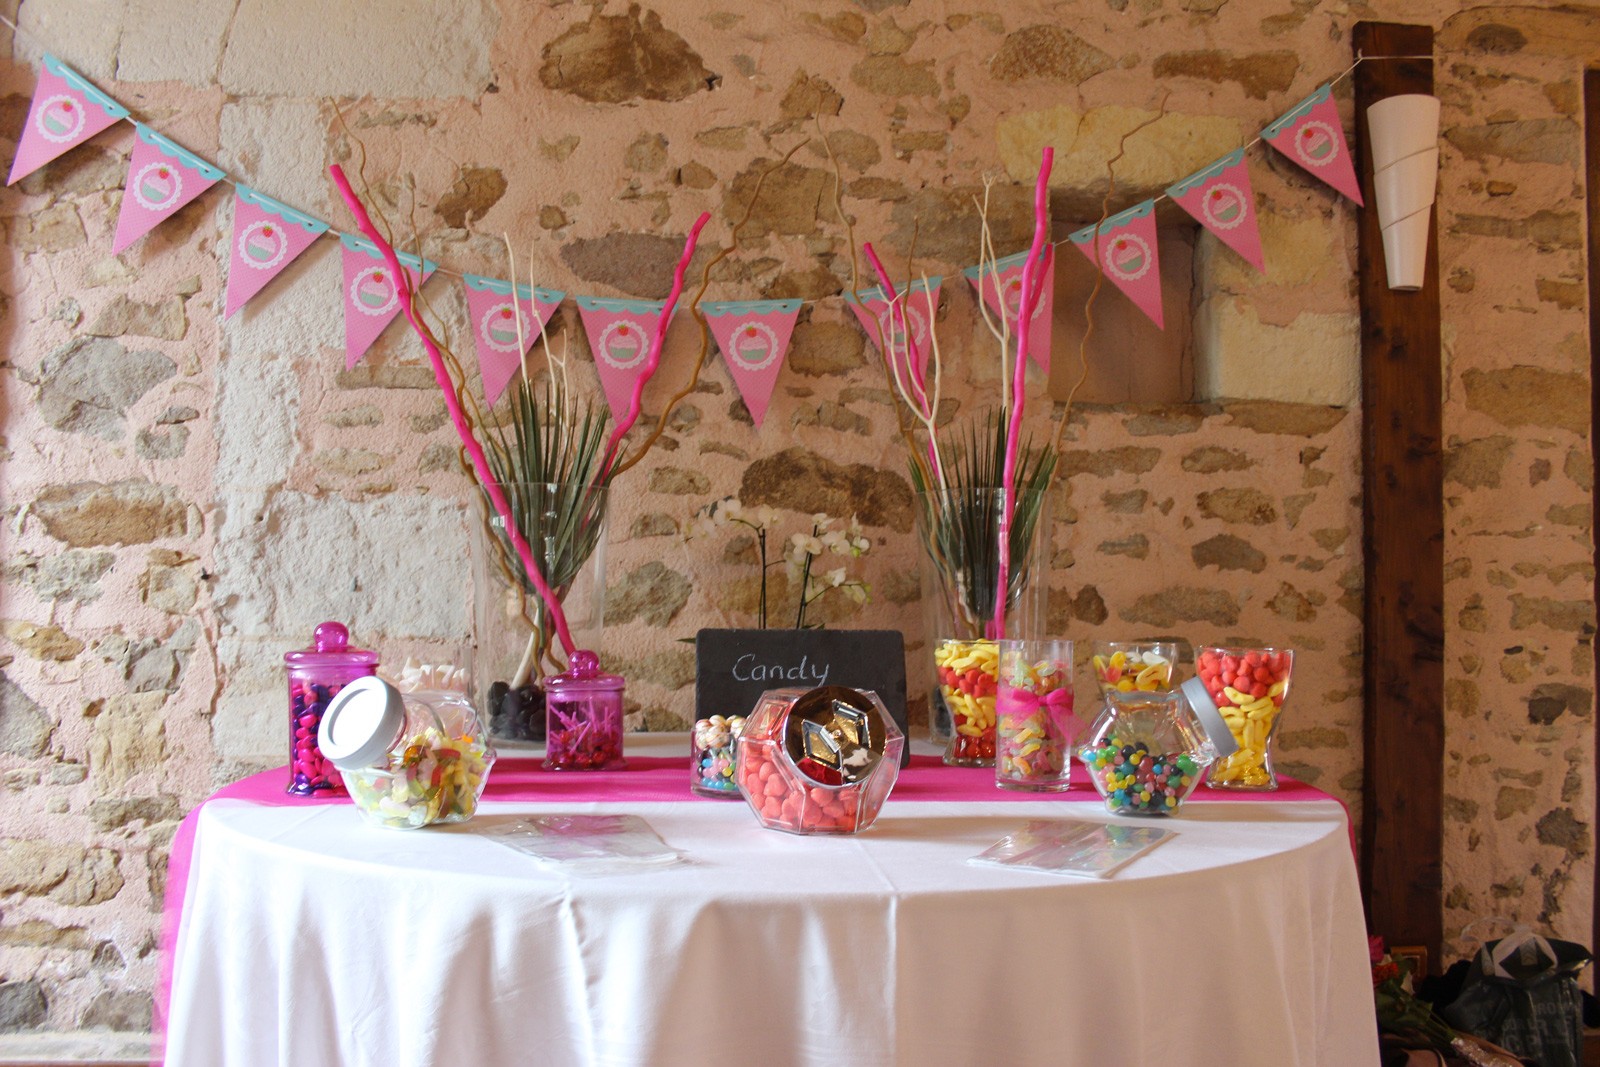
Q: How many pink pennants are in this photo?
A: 12